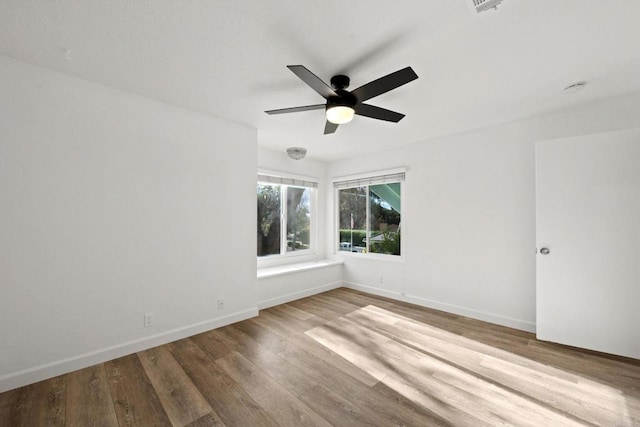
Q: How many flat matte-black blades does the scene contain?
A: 5